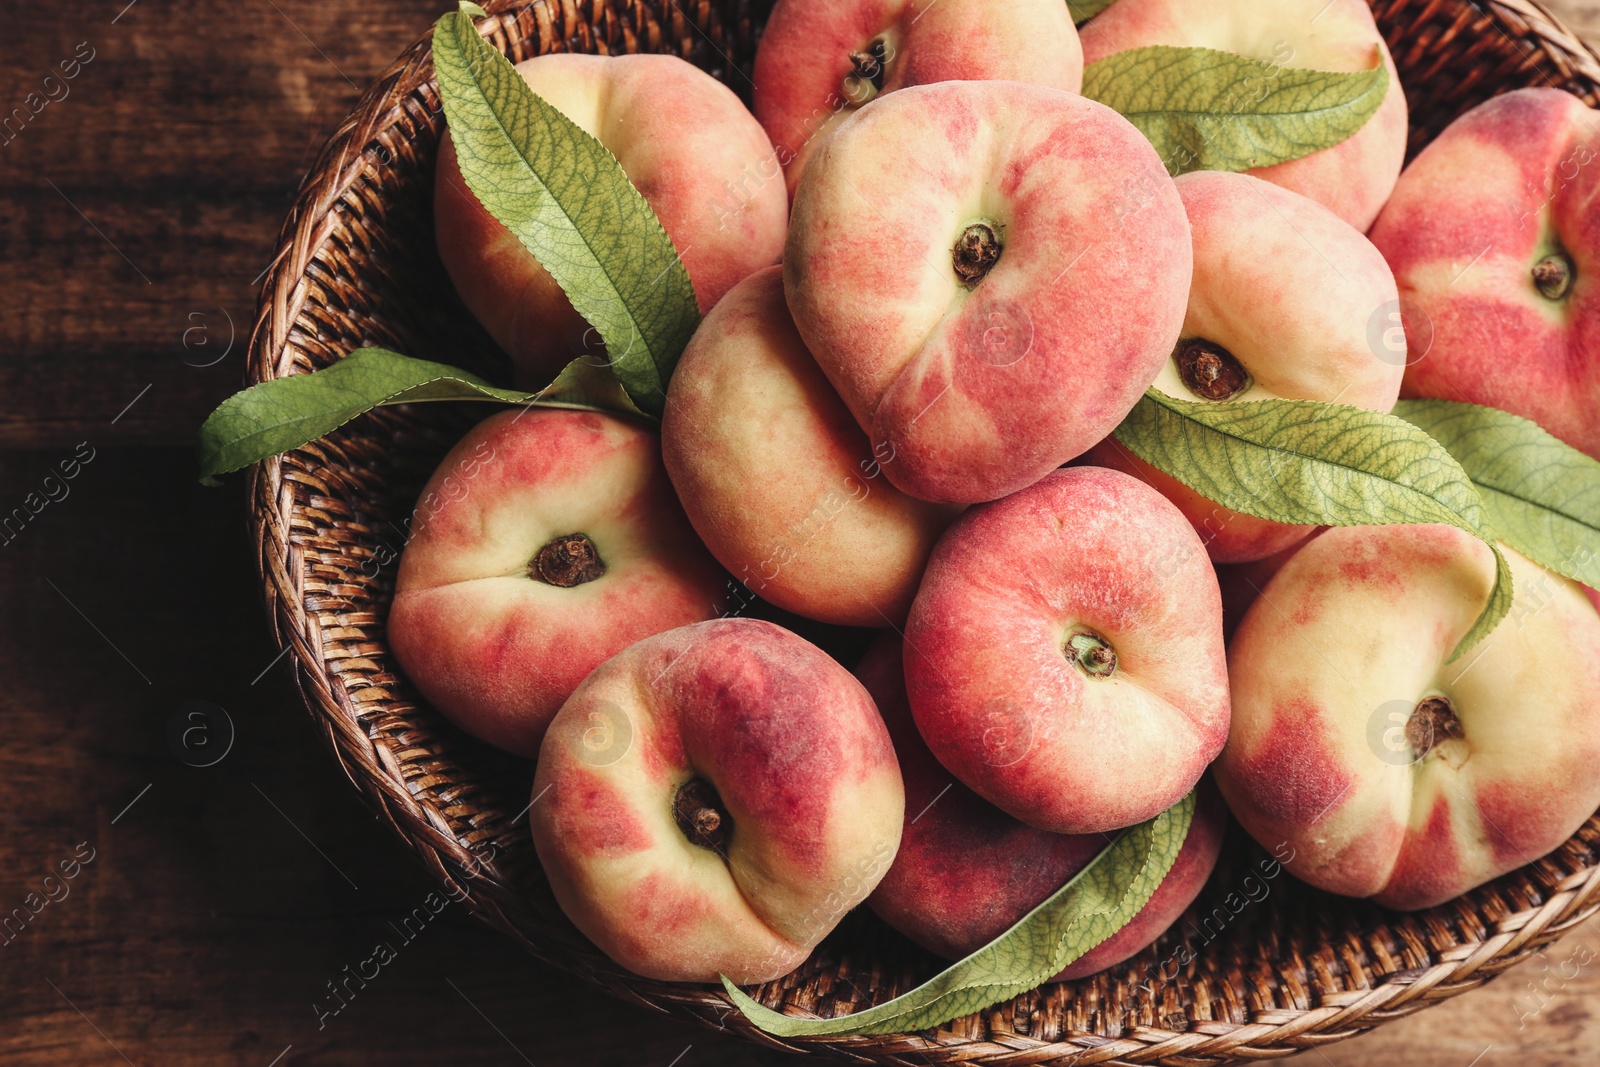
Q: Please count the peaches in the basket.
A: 12